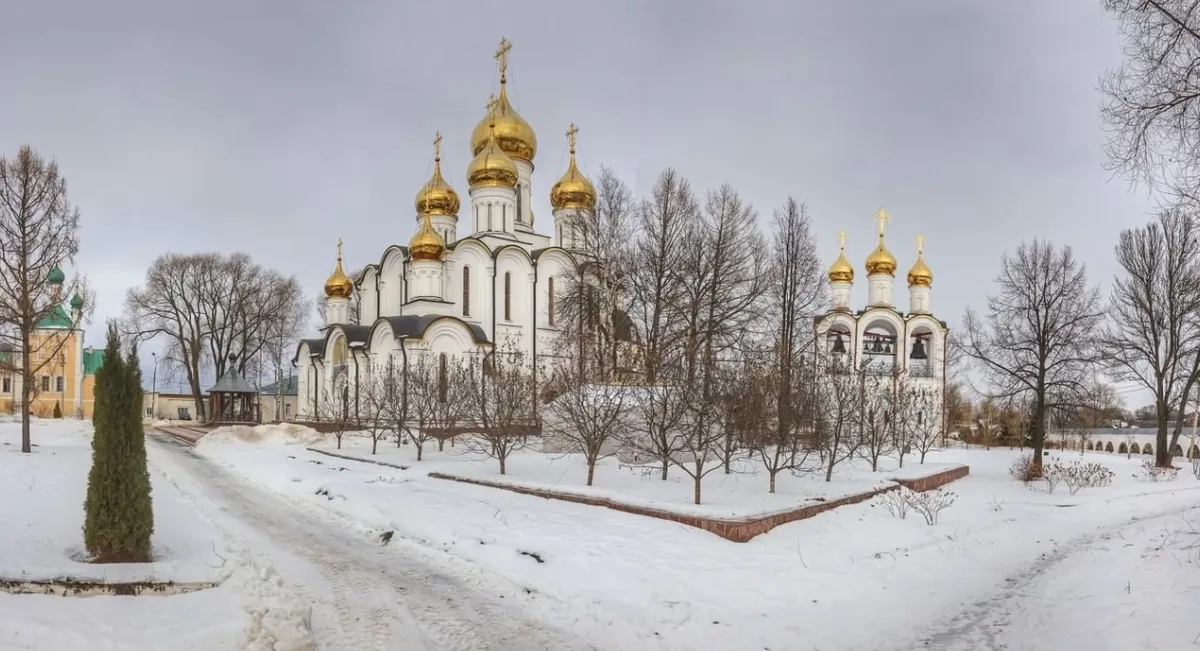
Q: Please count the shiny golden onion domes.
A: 9